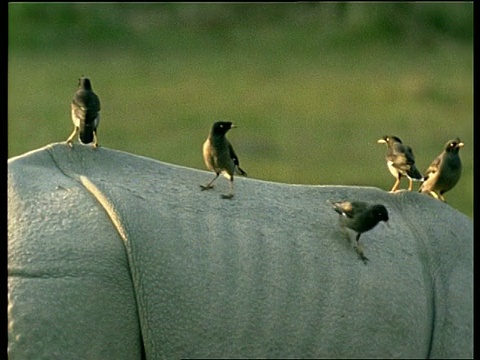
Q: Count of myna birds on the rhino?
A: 5